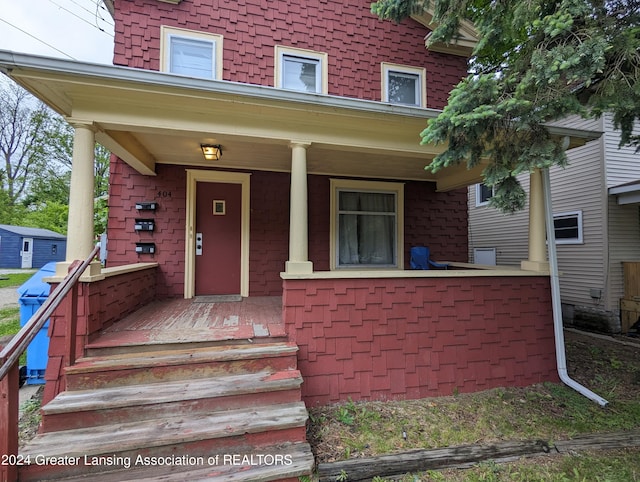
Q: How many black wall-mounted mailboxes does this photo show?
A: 3